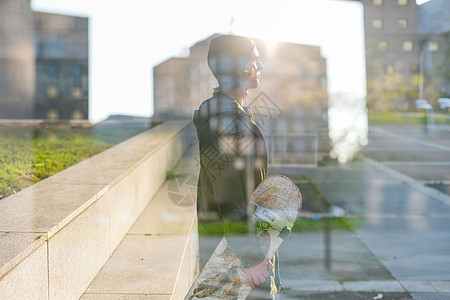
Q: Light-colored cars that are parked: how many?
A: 2